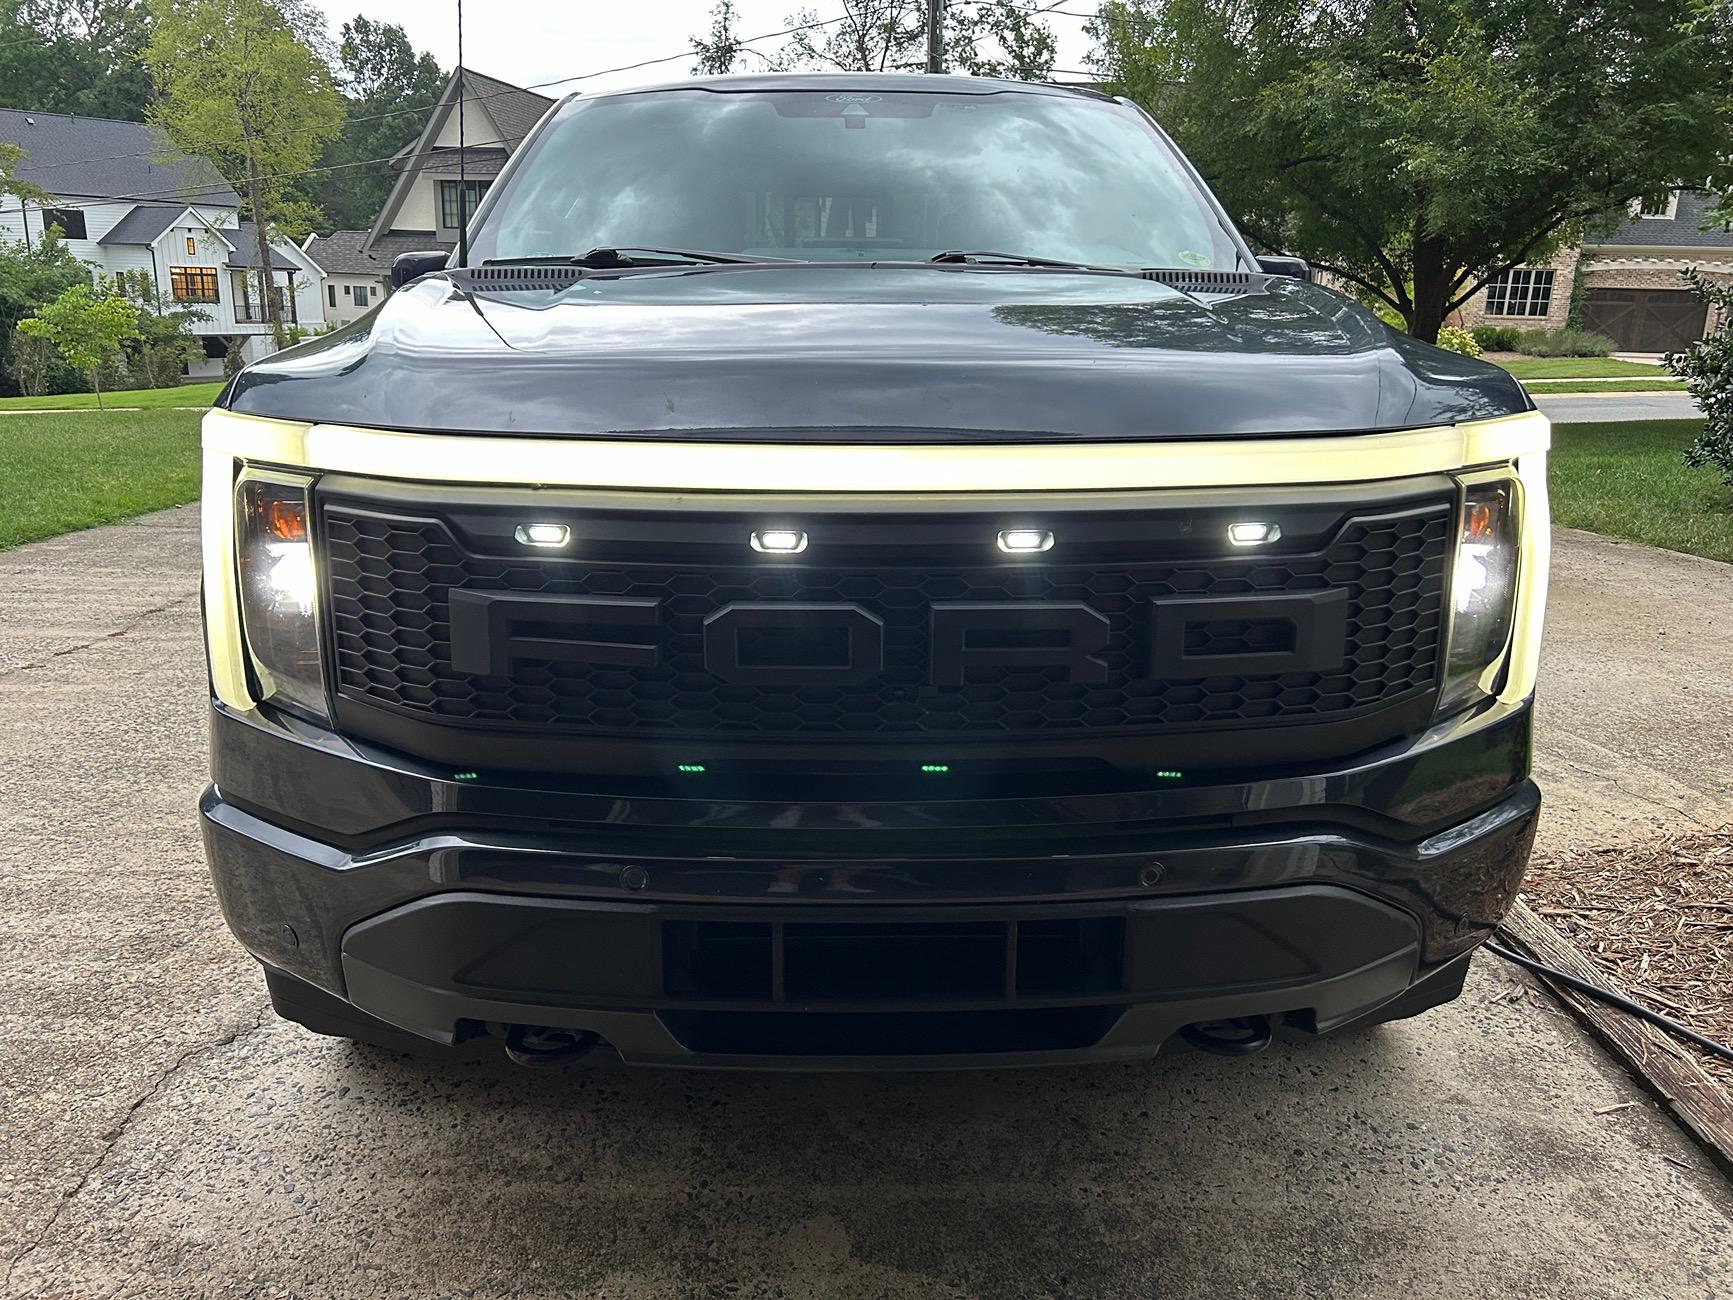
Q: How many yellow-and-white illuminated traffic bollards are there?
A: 0